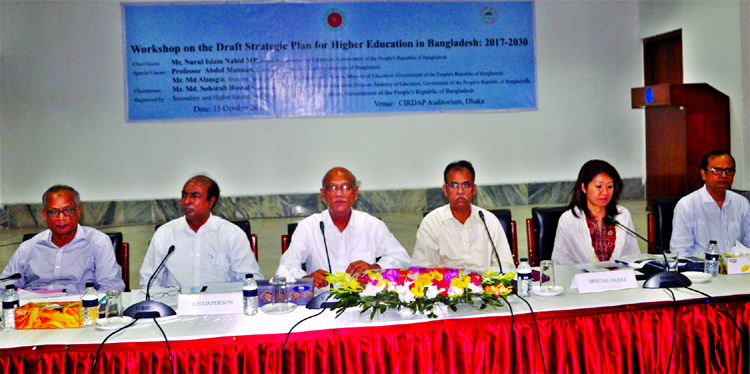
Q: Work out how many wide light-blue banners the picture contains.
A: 1